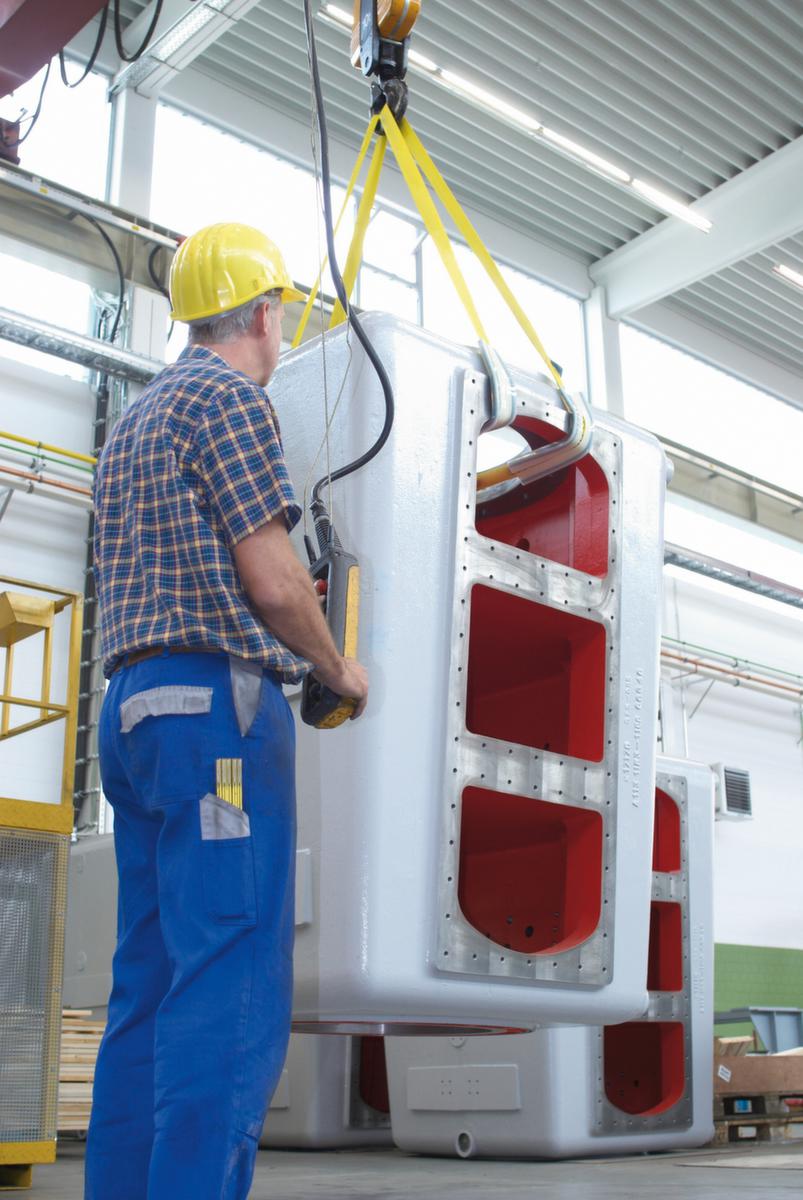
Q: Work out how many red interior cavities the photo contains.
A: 7